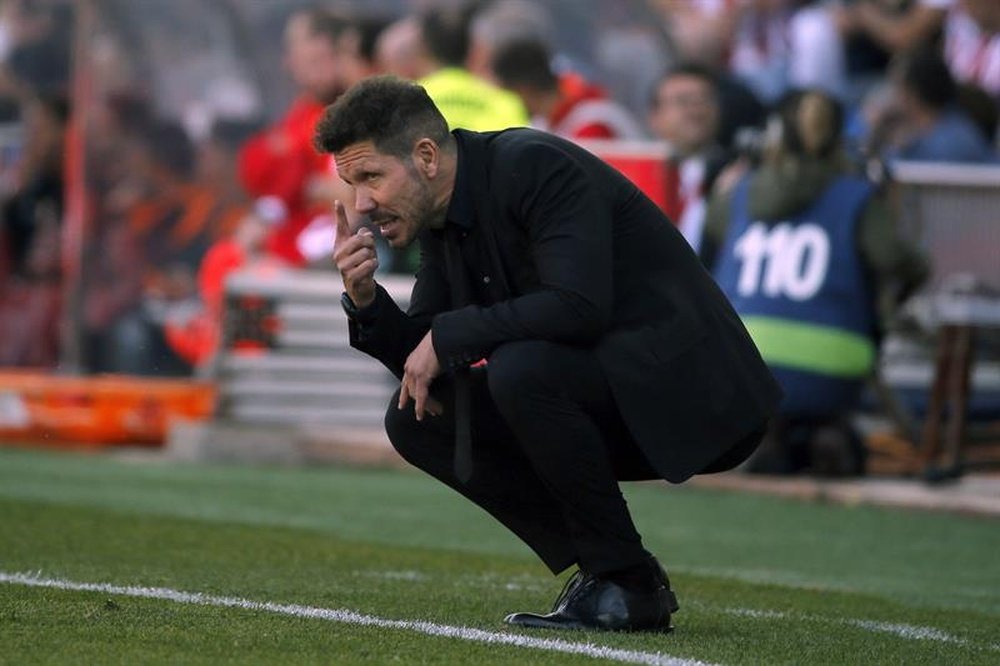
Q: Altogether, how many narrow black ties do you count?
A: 1